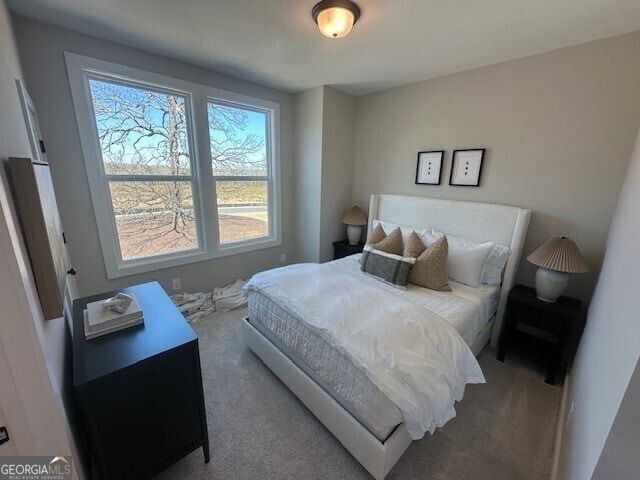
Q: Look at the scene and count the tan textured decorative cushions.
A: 2